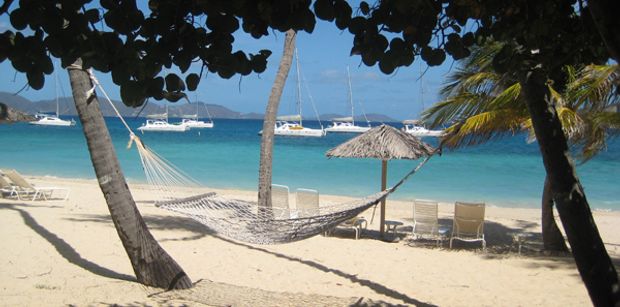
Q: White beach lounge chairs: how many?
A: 6